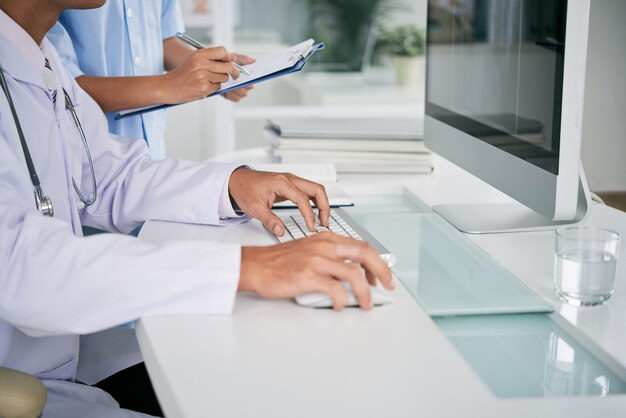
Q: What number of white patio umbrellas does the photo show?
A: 0